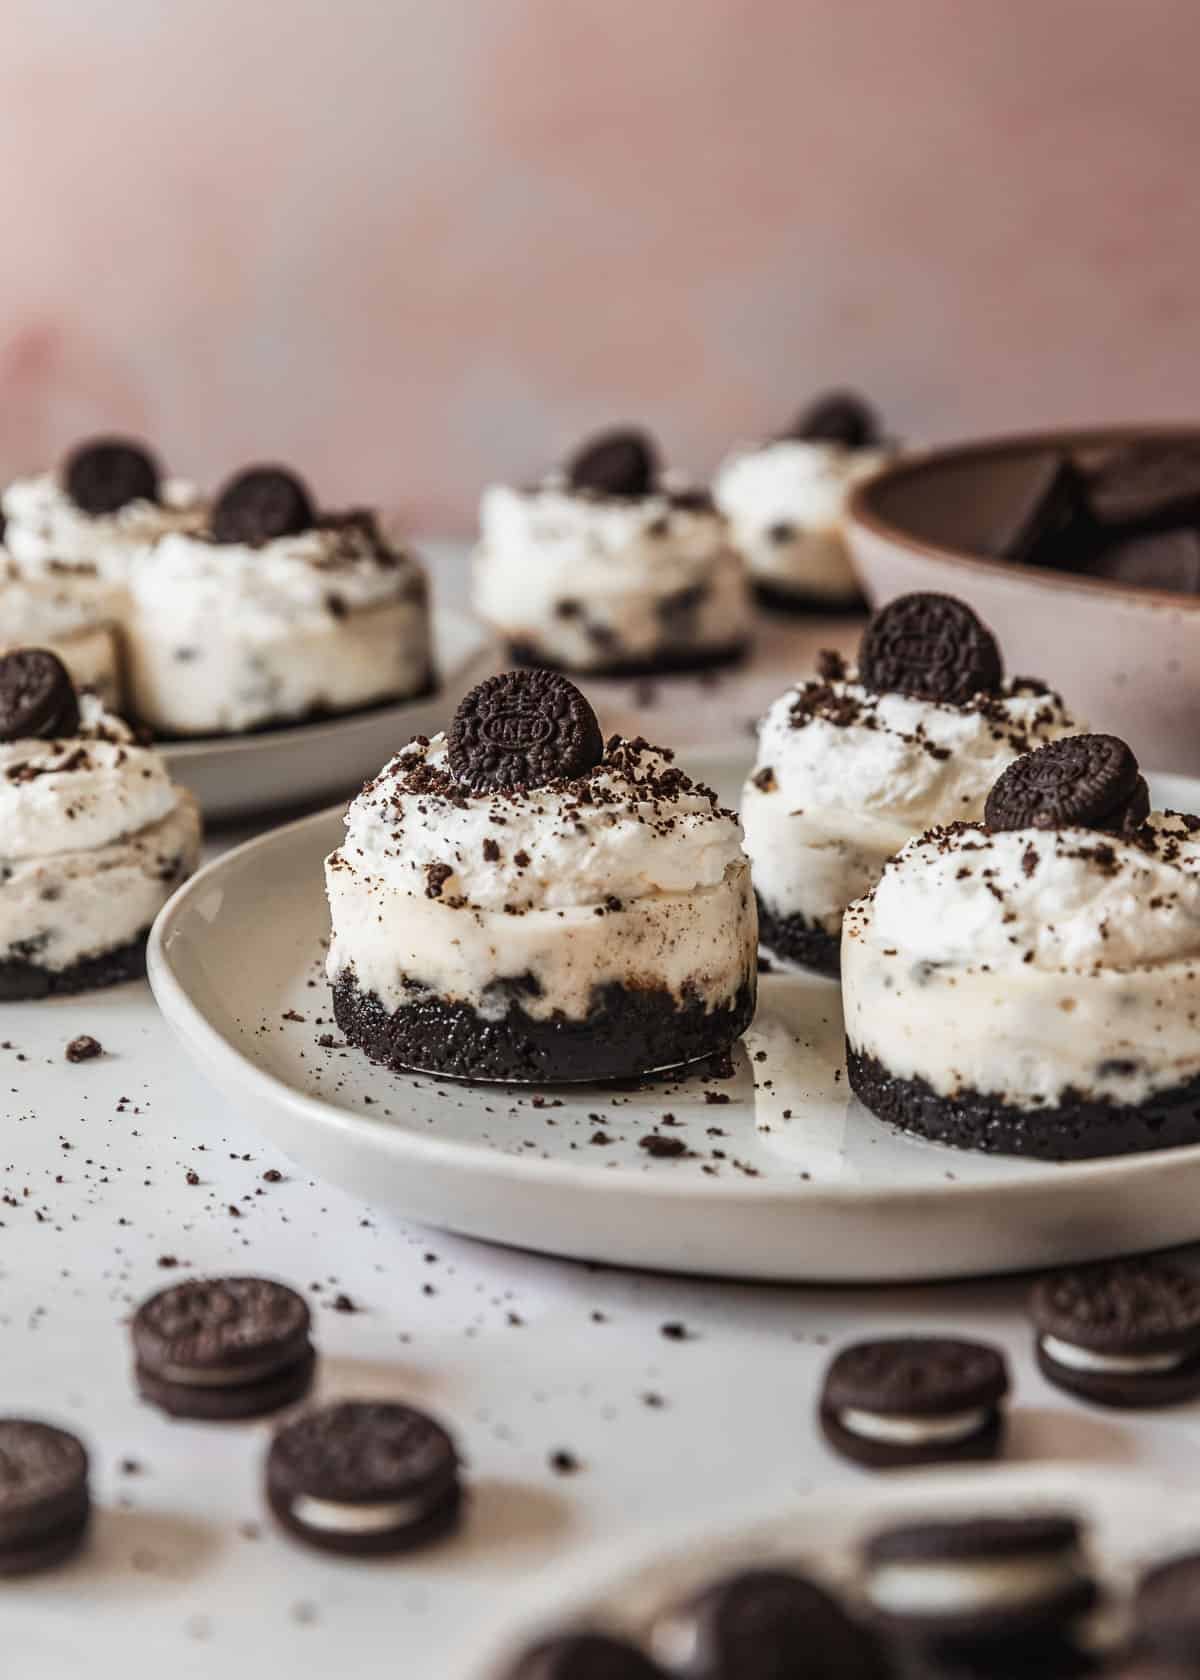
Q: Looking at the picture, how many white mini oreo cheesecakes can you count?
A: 9